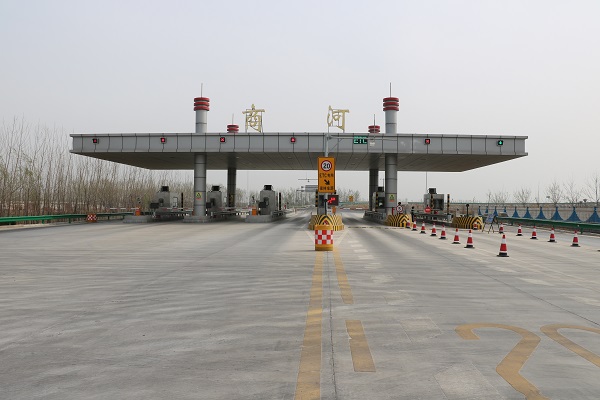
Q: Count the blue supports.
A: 10